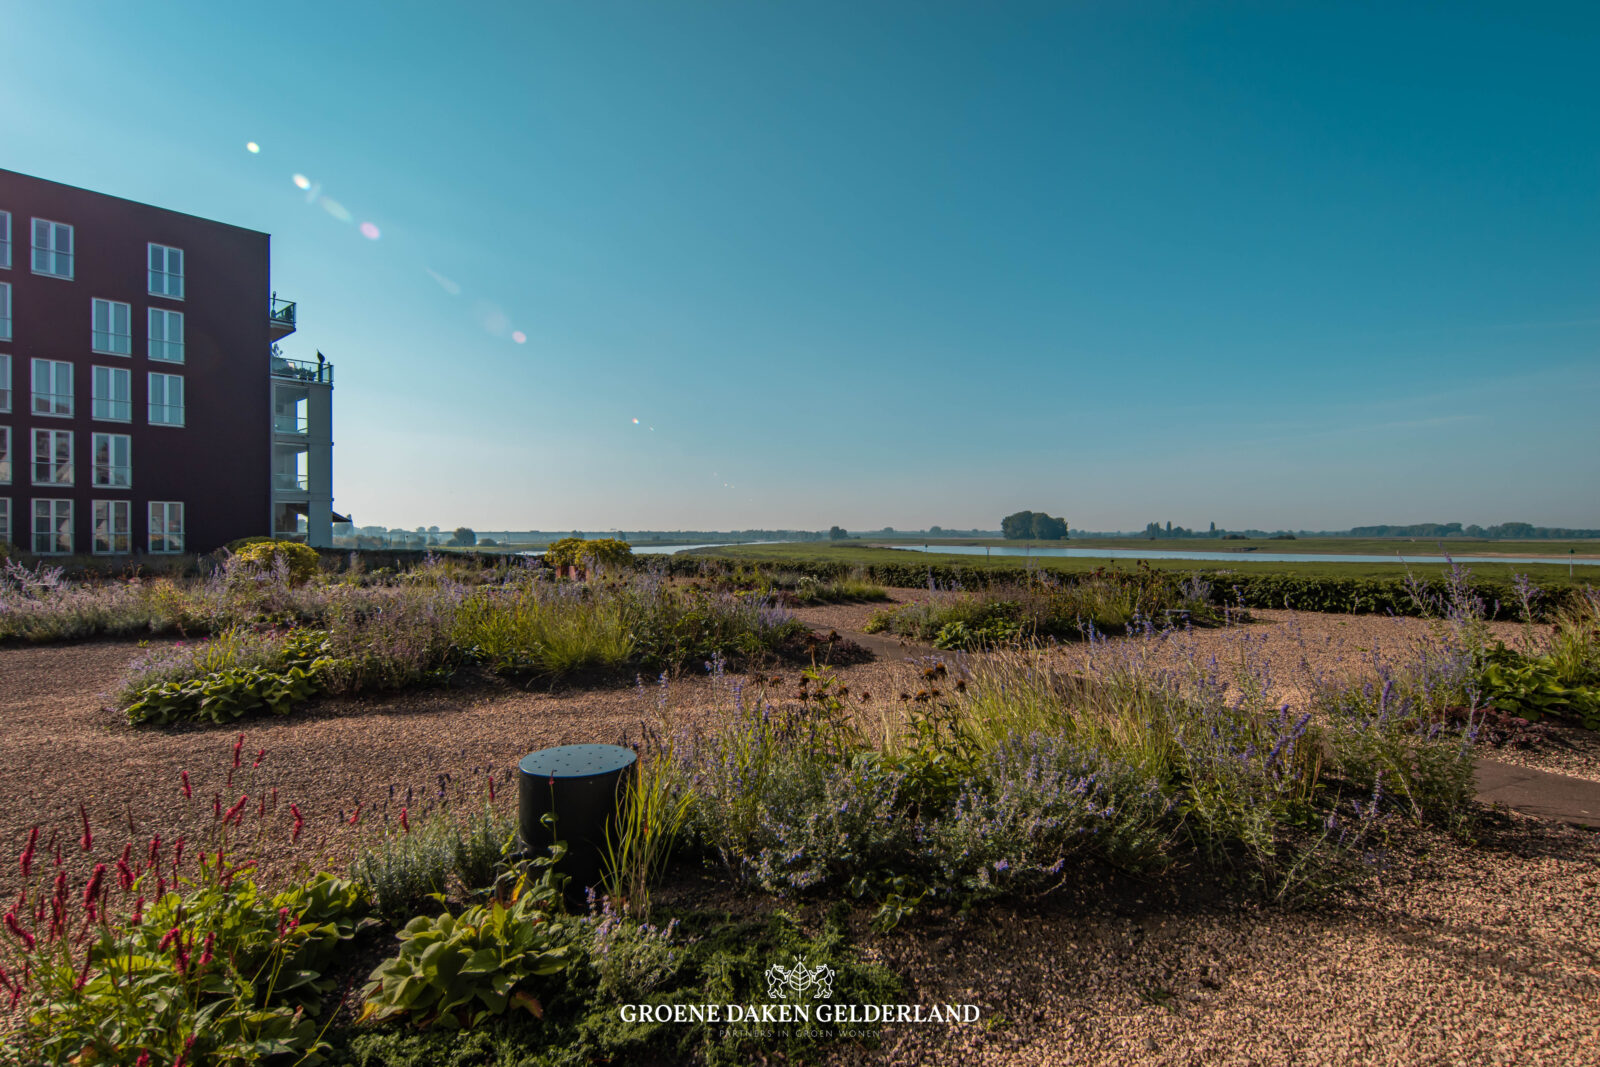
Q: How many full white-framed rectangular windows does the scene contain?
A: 12